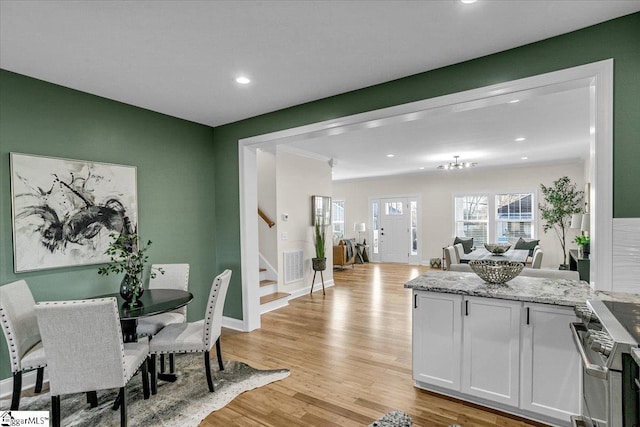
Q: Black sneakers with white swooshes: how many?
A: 0